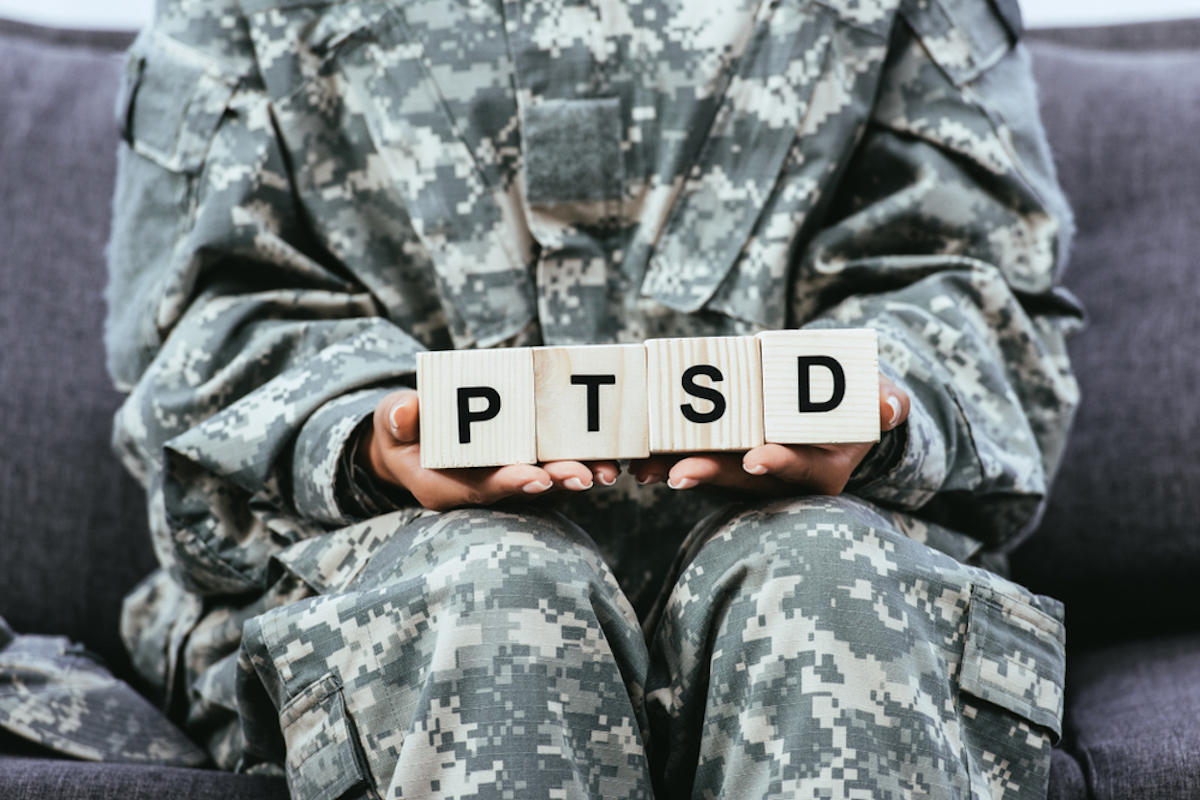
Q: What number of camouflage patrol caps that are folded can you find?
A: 1